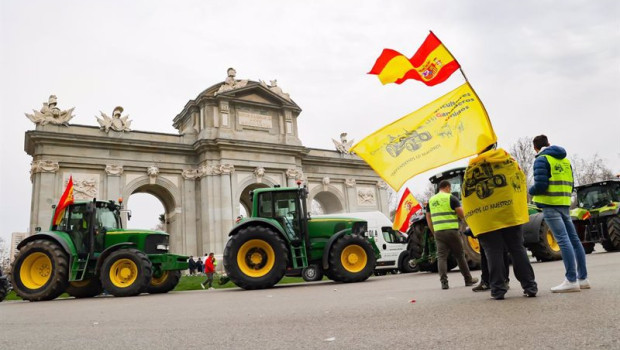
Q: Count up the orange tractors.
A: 0